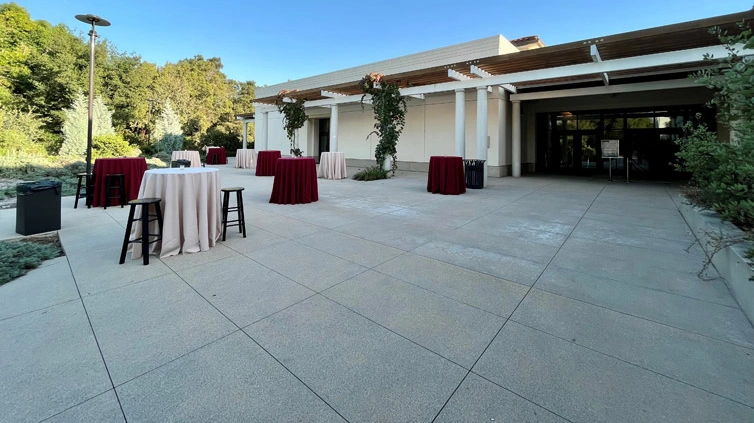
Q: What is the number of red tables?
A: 5